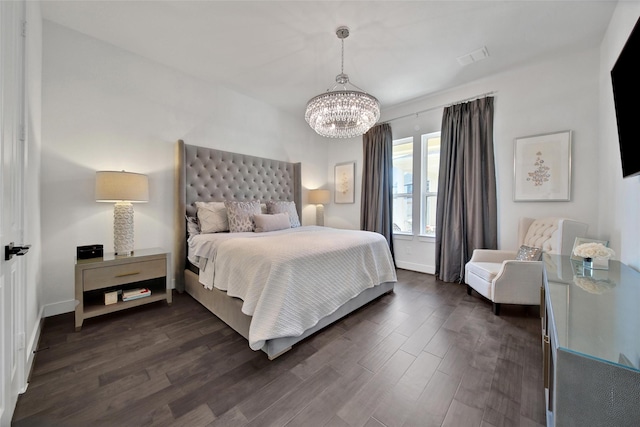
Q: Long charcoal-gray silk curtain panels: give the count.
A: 2